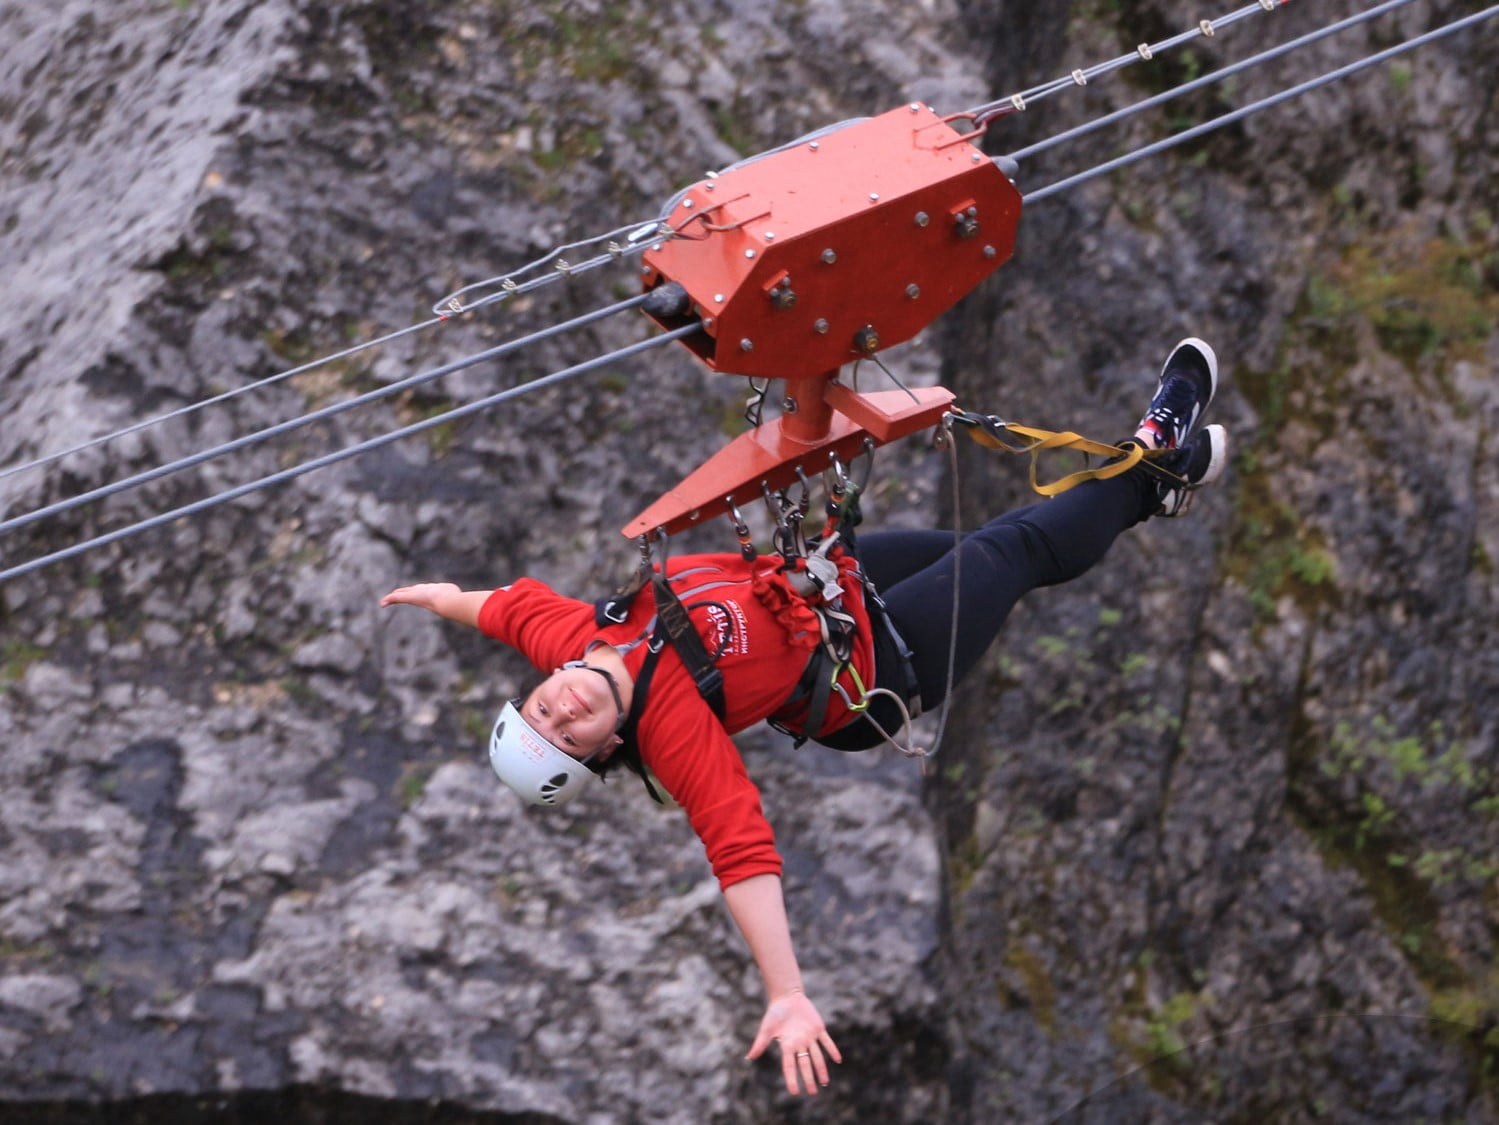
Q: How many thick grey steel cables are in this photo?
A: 2